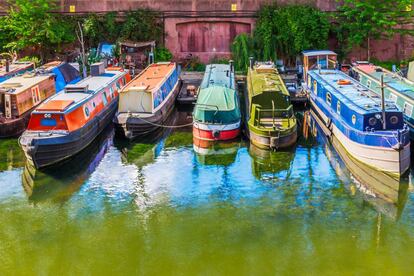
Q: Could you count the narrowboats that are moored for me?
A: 8